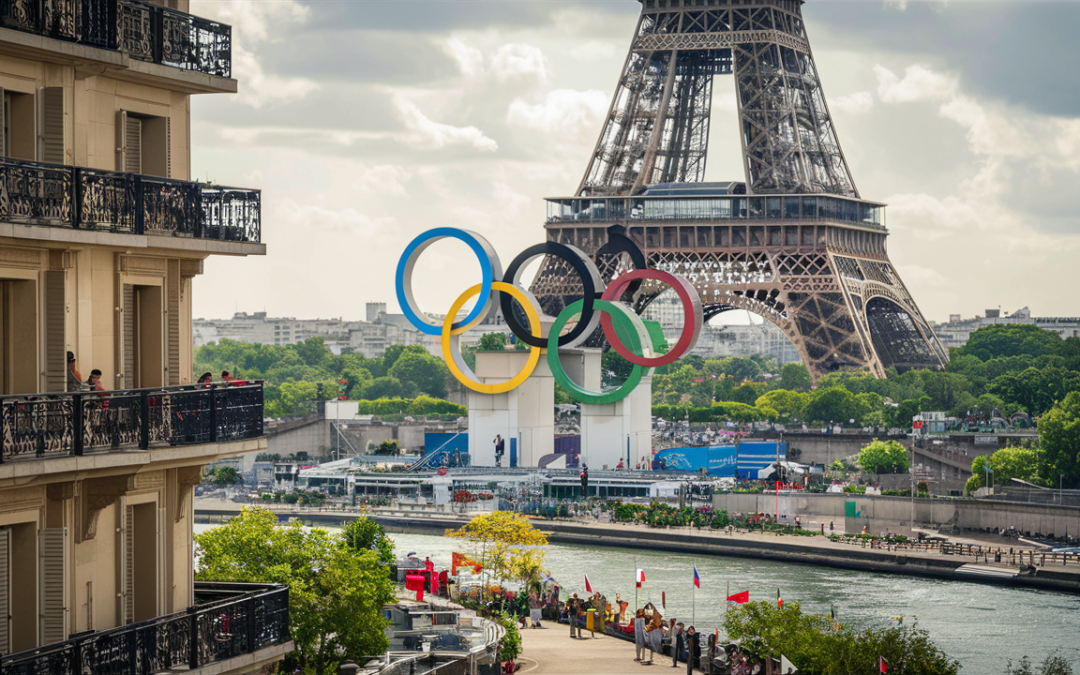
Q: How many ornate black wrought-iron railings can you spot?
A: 4